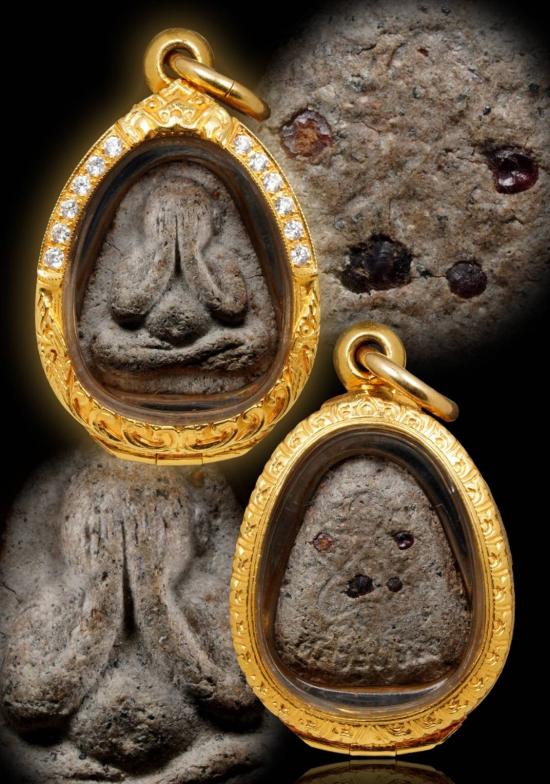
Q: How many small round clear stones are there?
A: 12